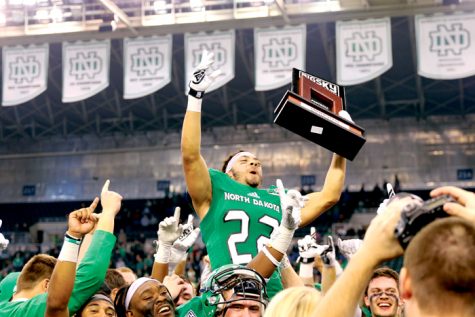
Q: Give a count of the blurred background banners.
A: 7